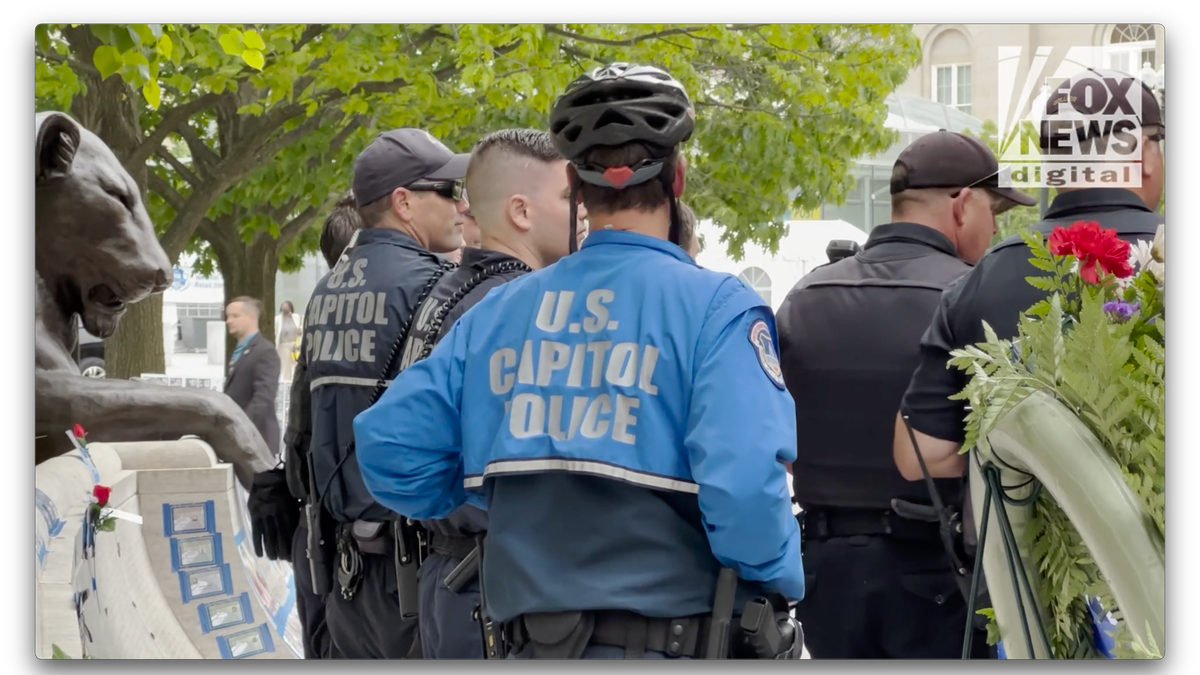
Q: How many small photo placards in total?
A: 5